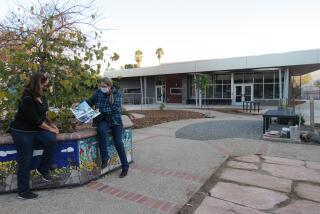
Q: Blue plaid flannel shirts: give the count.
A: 1